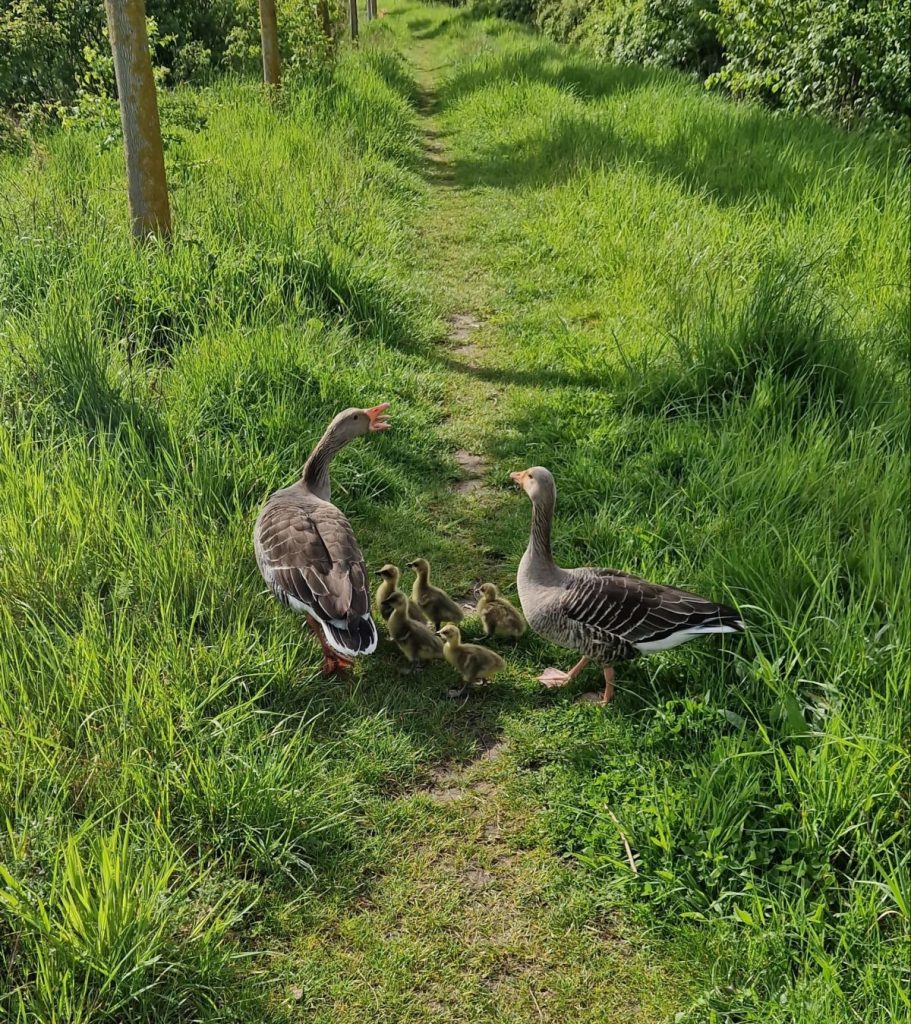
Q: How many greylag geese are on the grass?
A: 7